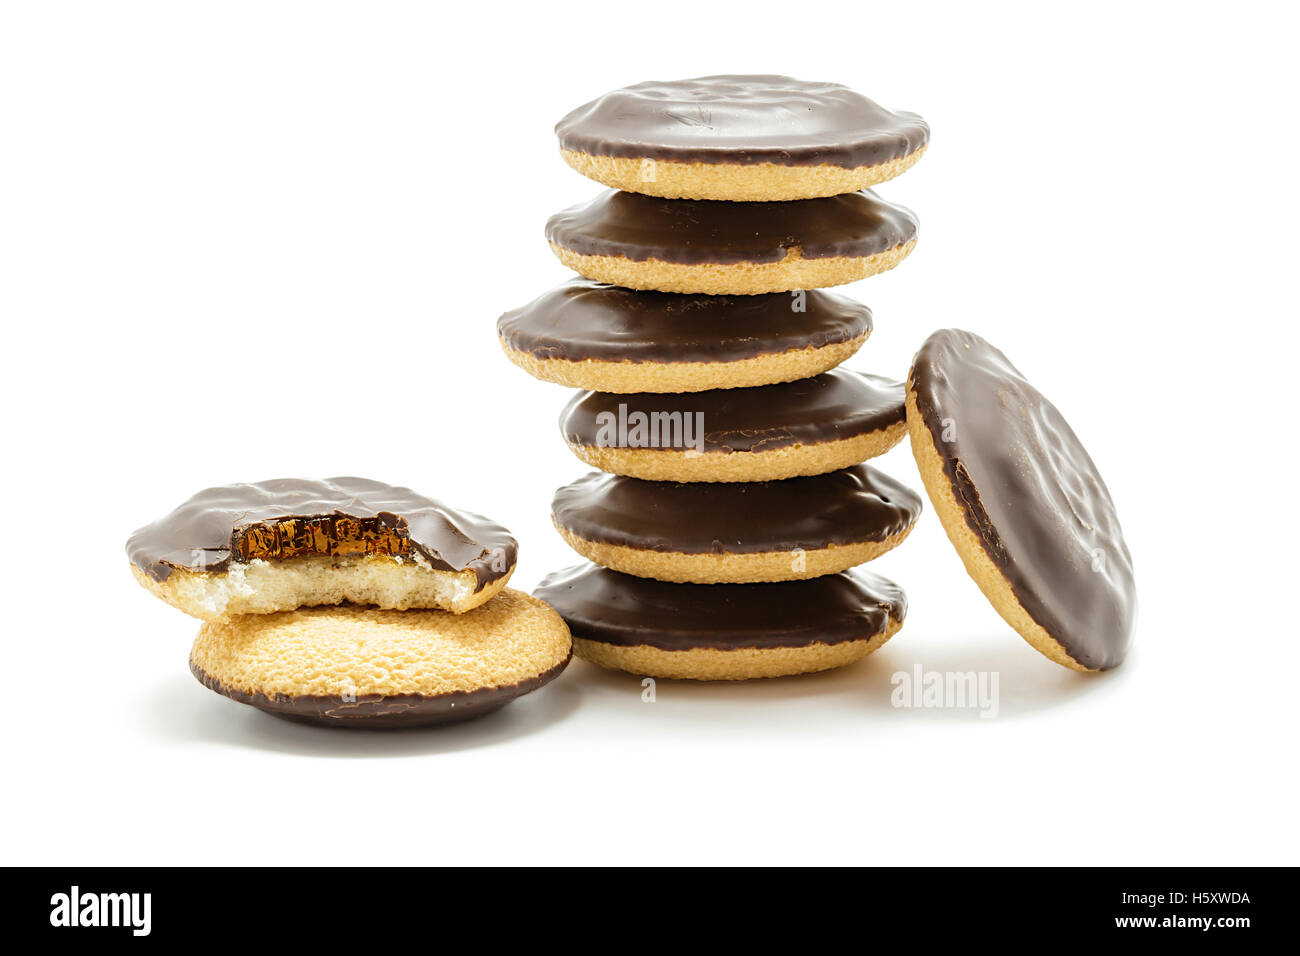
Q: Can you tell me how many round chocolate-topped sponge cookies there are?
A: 9